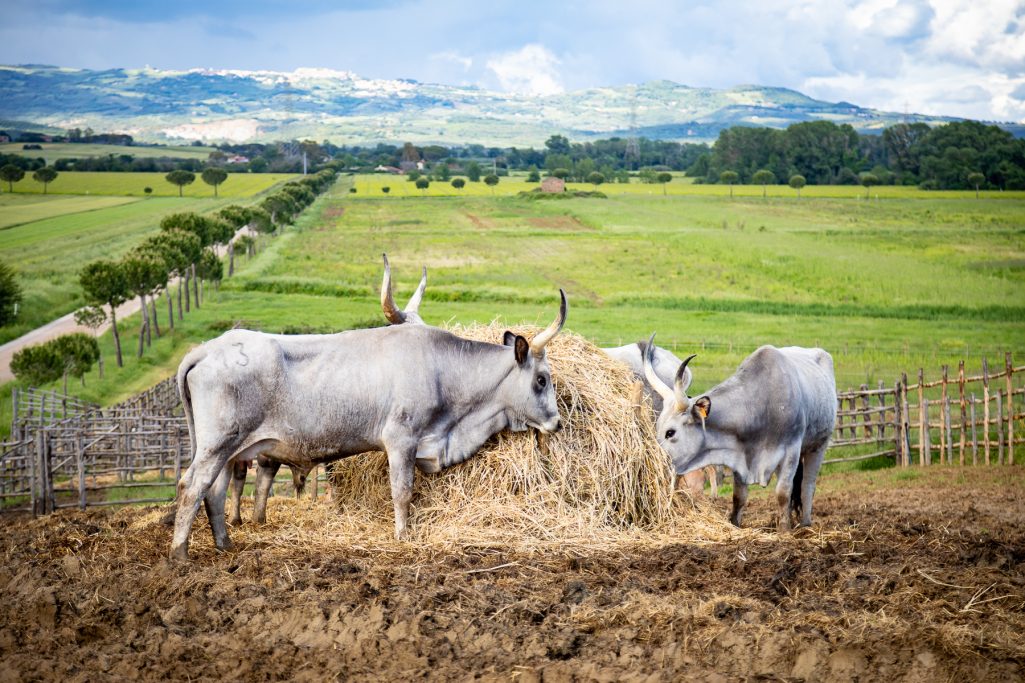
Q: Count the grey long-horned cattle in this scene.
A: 4